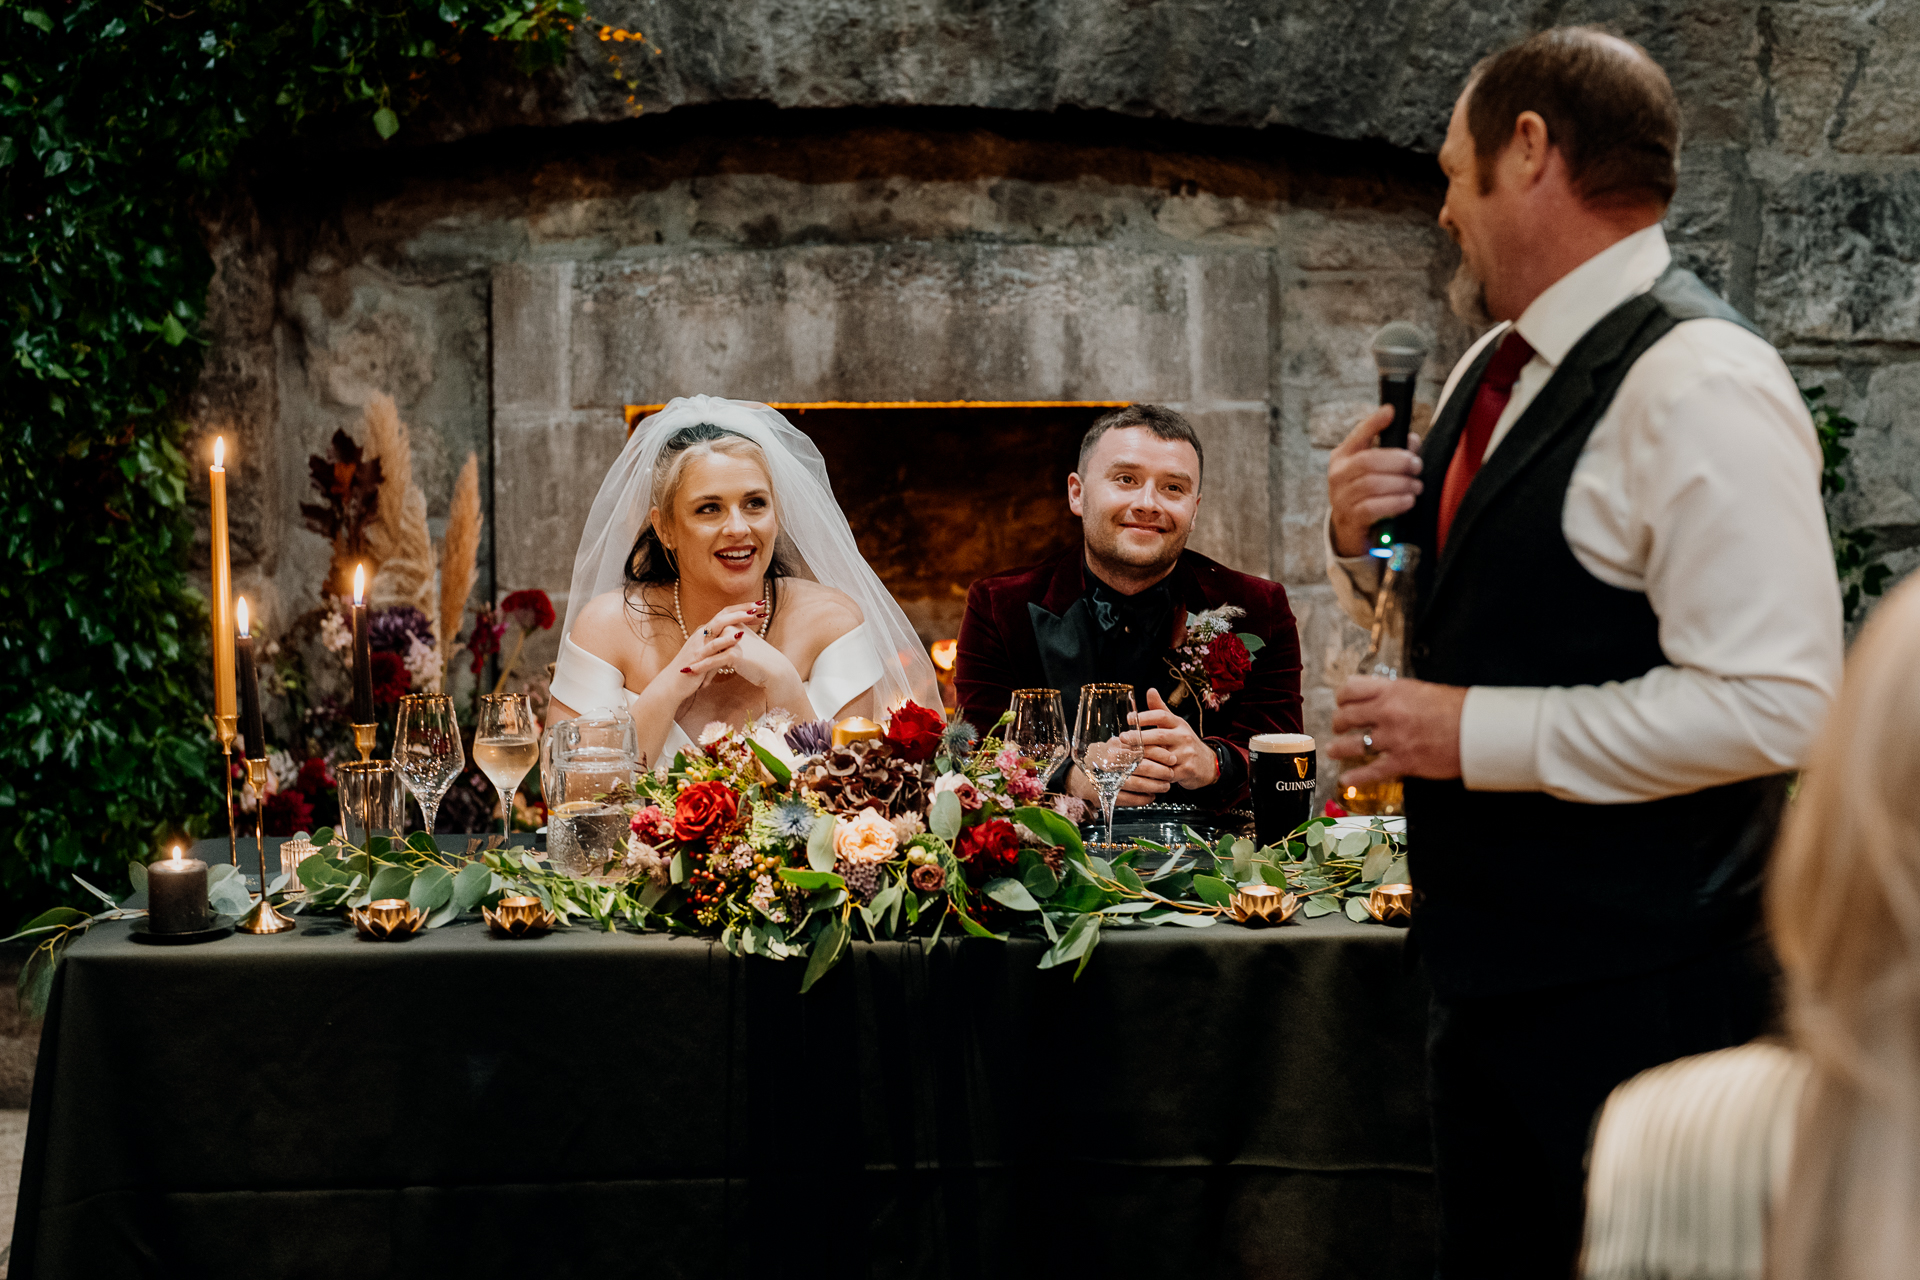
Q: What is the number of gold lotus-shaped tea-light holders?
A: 4